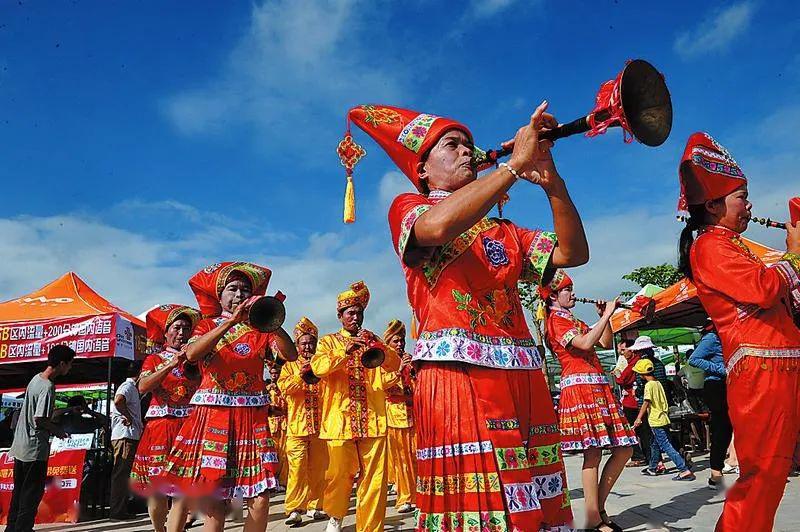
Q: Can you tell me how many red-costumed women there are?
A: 5